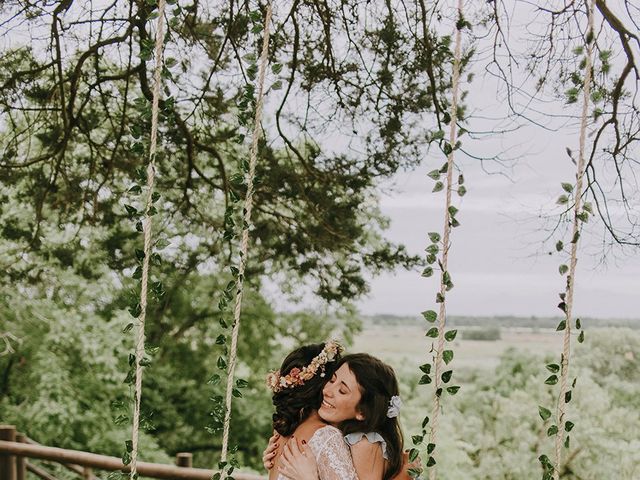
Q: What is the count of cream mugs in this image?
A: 0